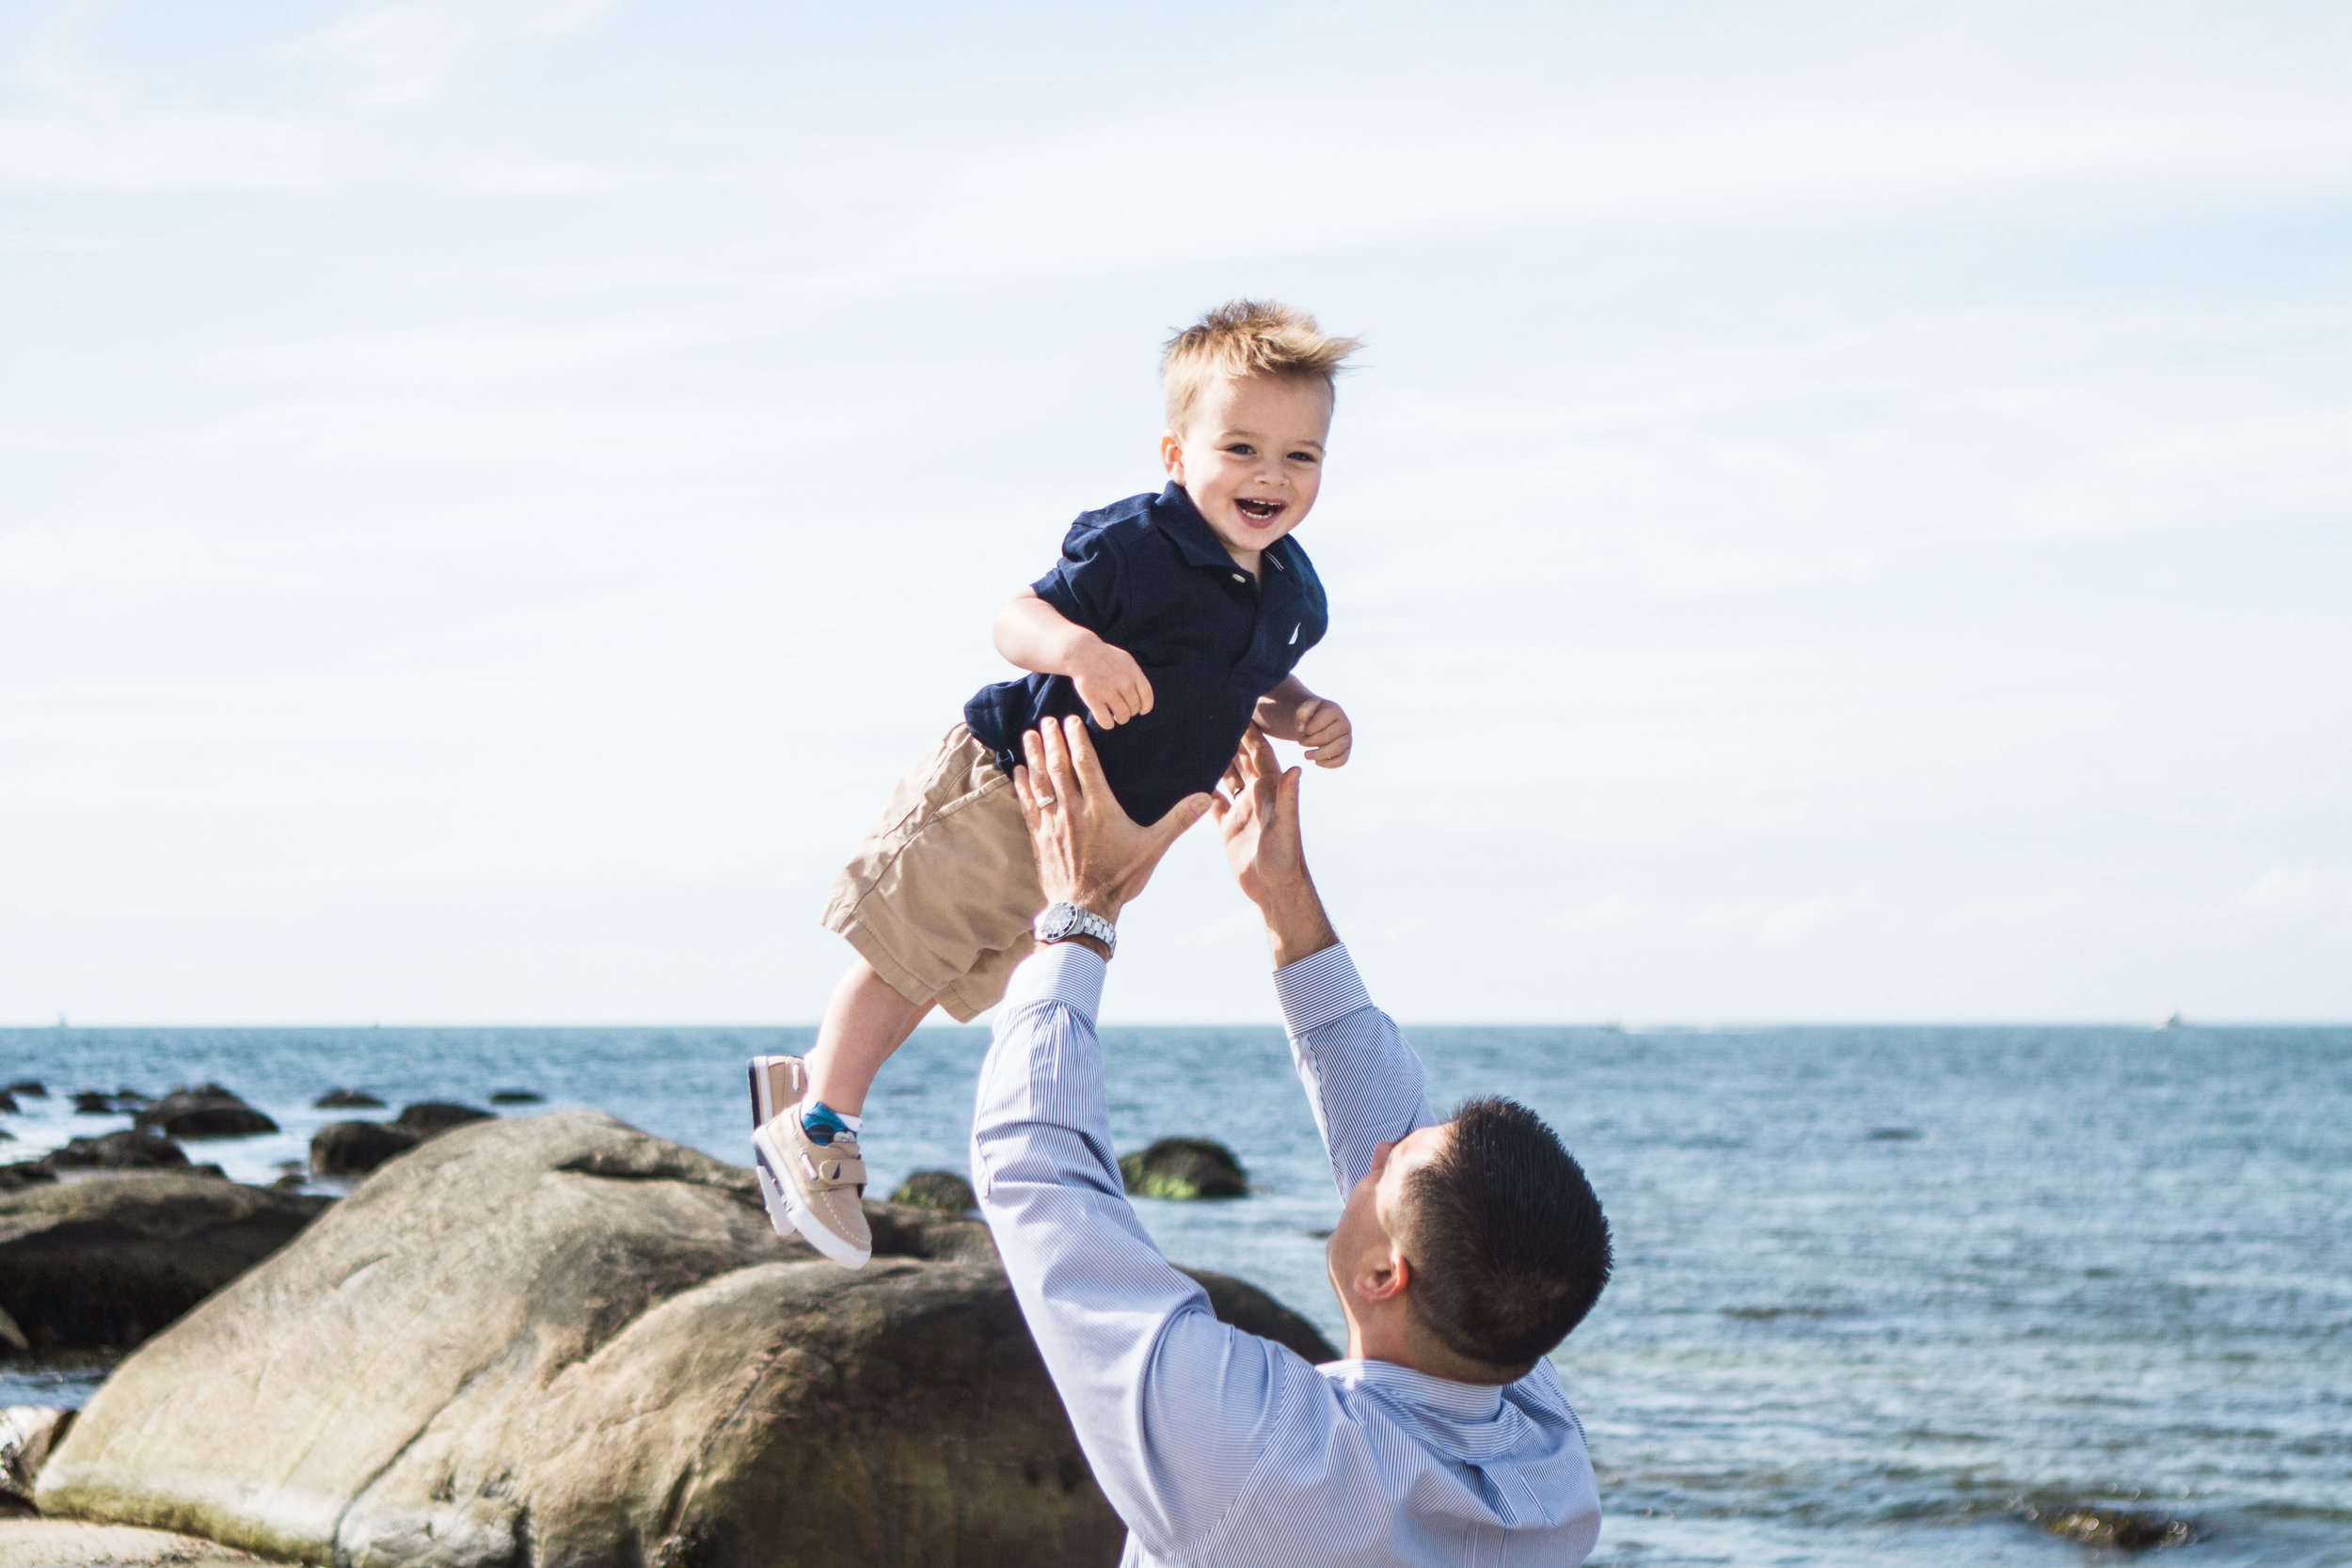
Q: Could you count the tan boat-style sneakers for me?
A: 2